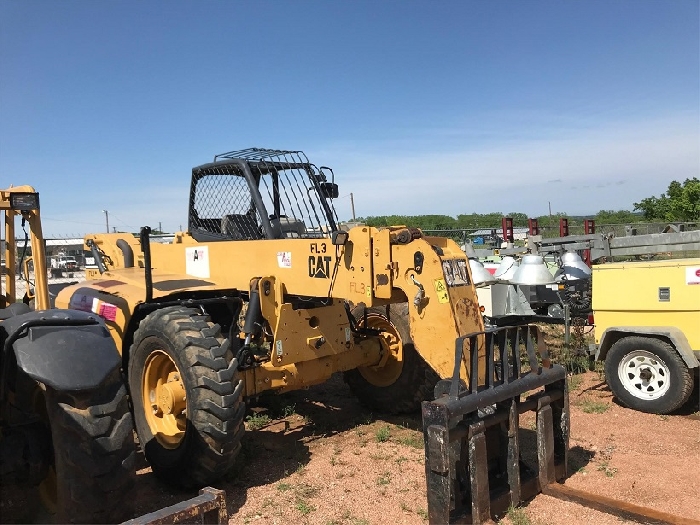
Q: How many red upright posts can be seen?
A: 4